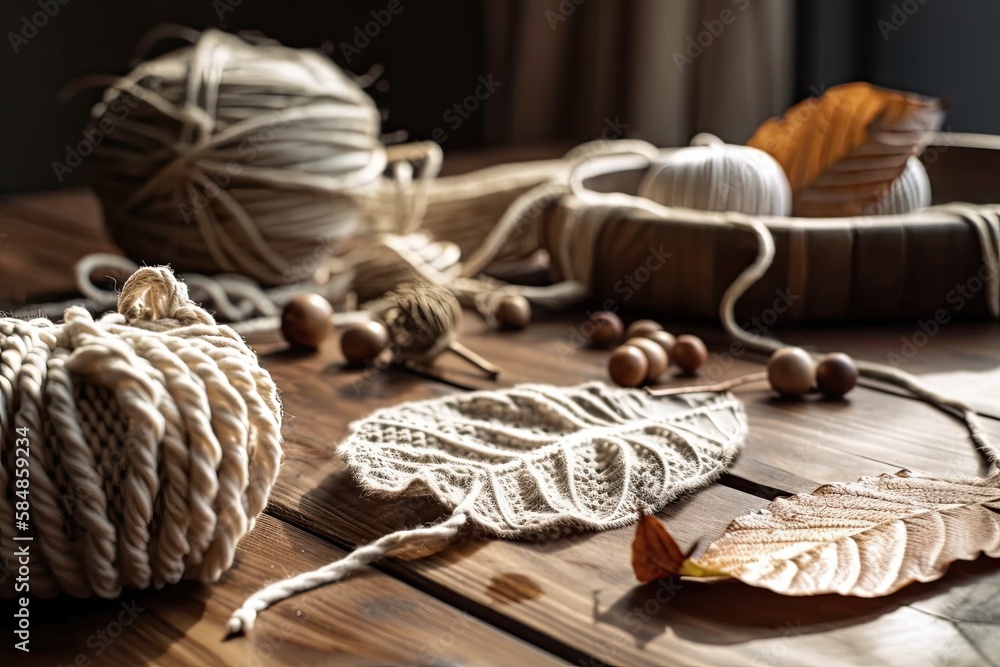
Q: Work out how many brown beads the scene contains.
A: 11